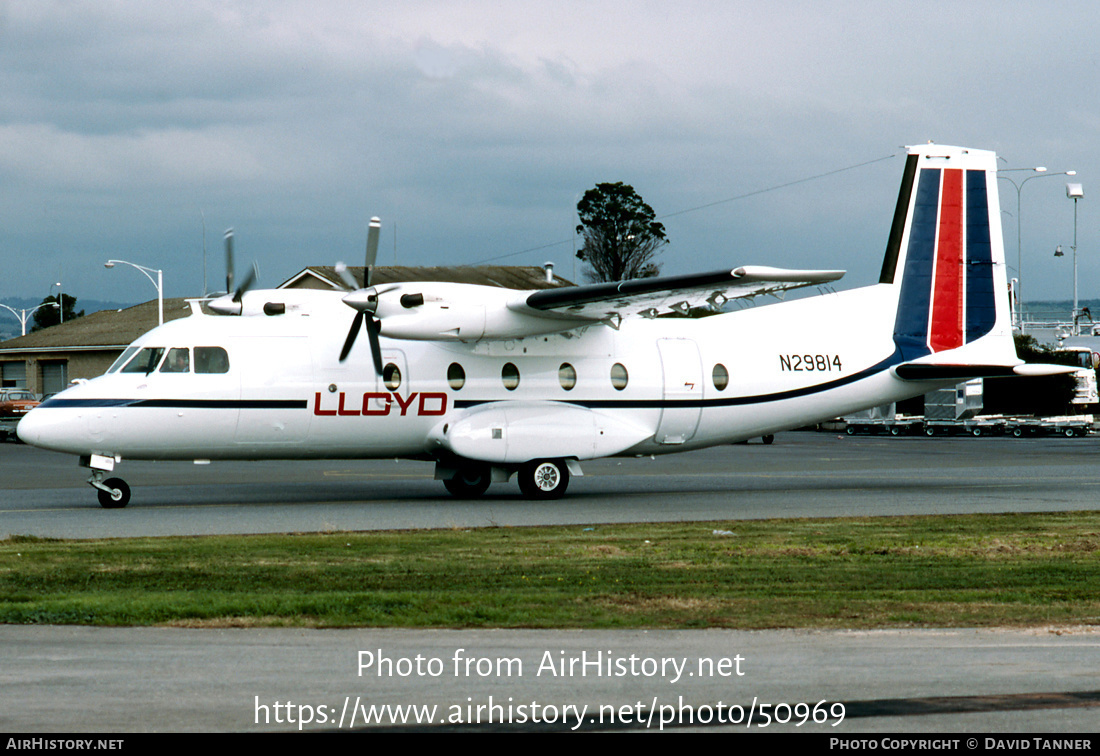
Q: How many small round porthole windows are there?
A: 6